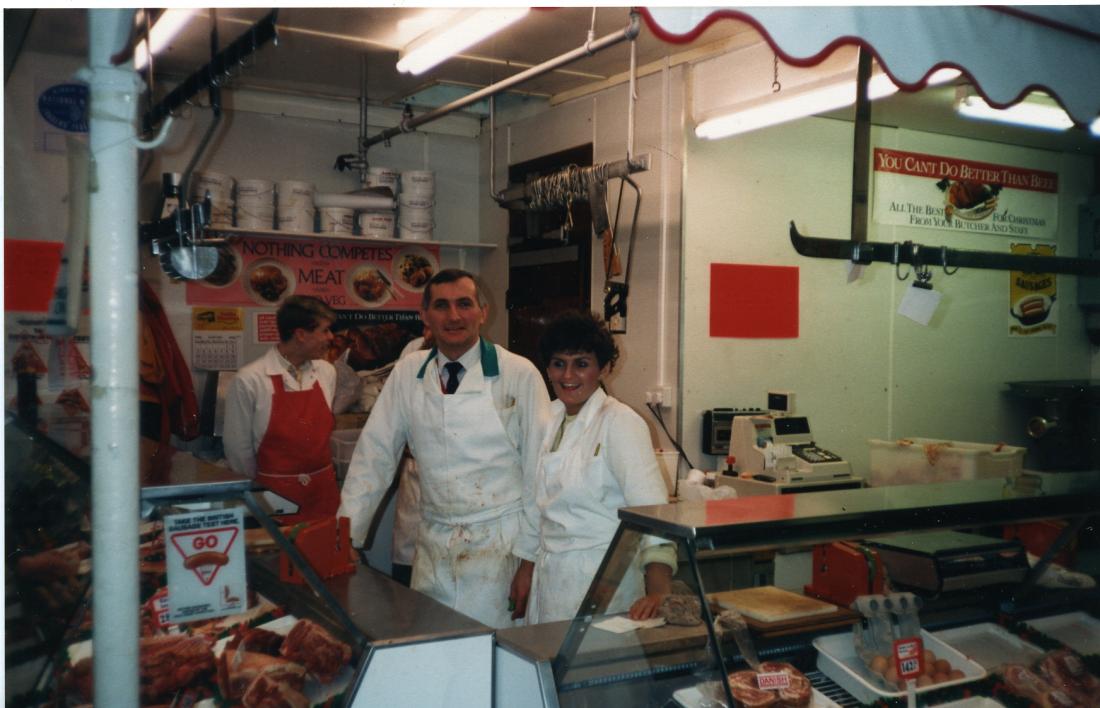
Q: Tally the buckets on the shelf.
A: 12